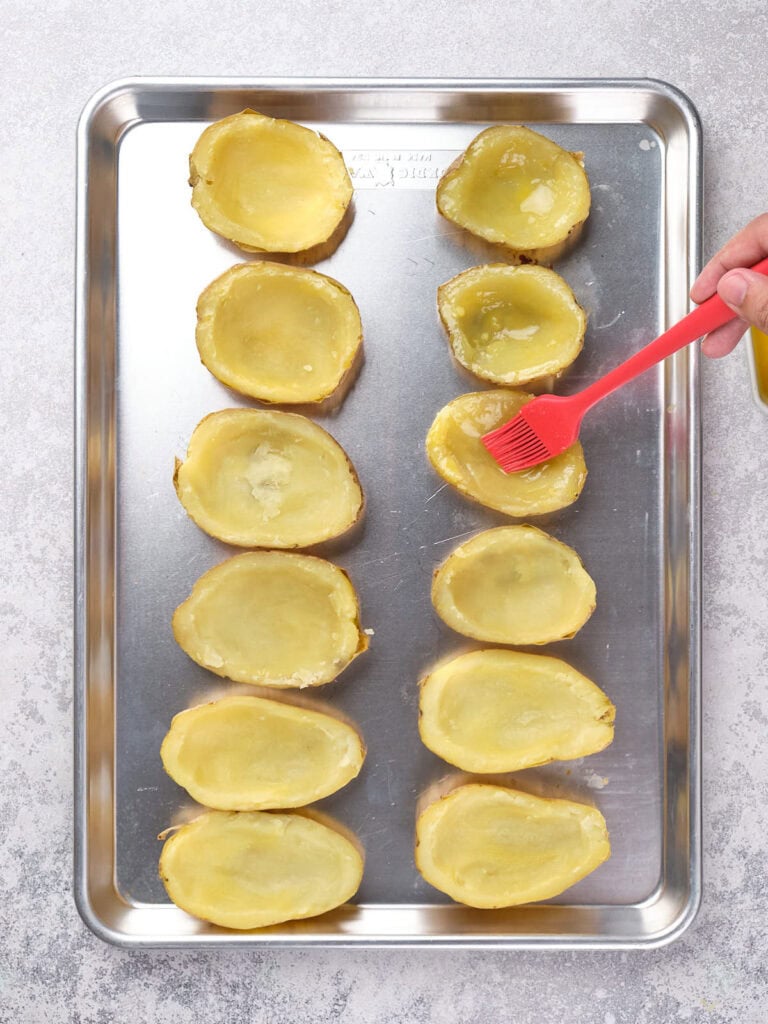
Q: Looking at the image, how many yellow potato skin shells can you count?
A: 12